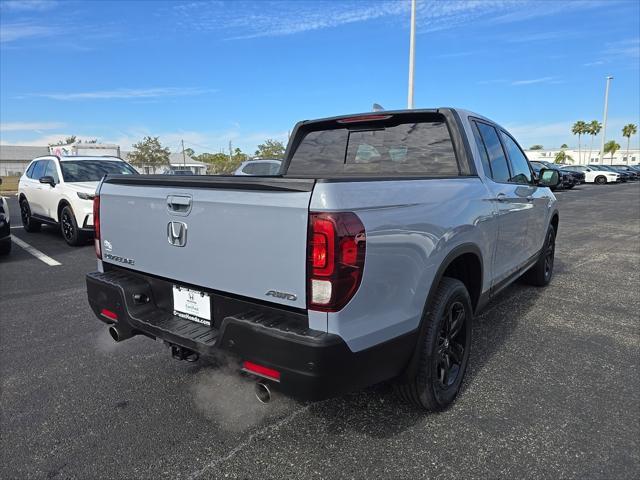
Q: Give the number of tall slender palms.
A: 3